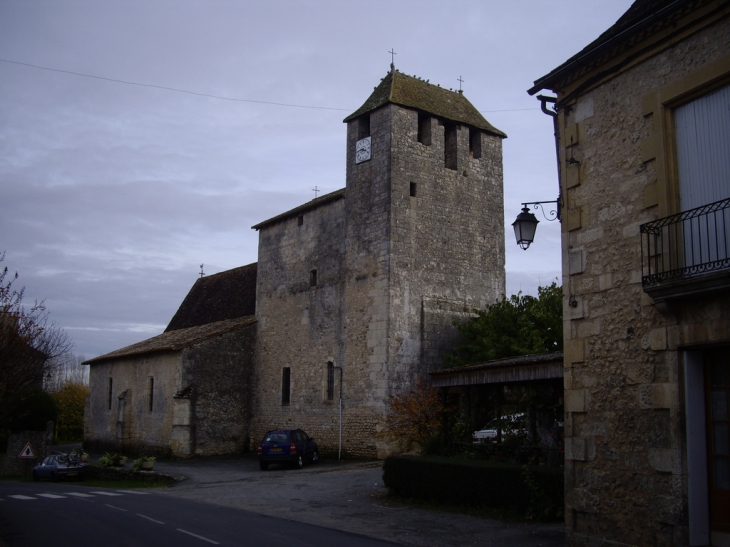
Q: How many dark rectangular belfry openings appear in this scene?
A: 4